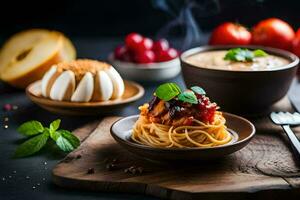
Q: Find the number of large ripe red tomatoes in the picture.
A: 3